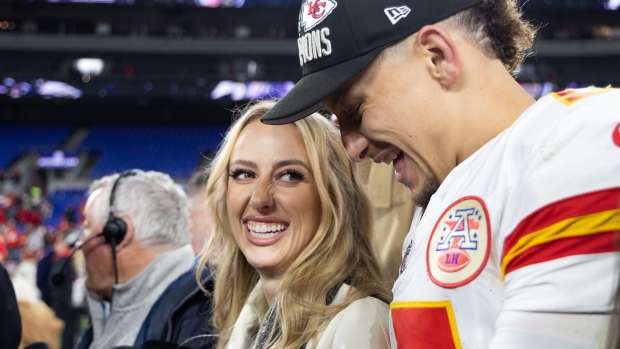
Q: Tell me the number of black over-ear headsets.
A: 1